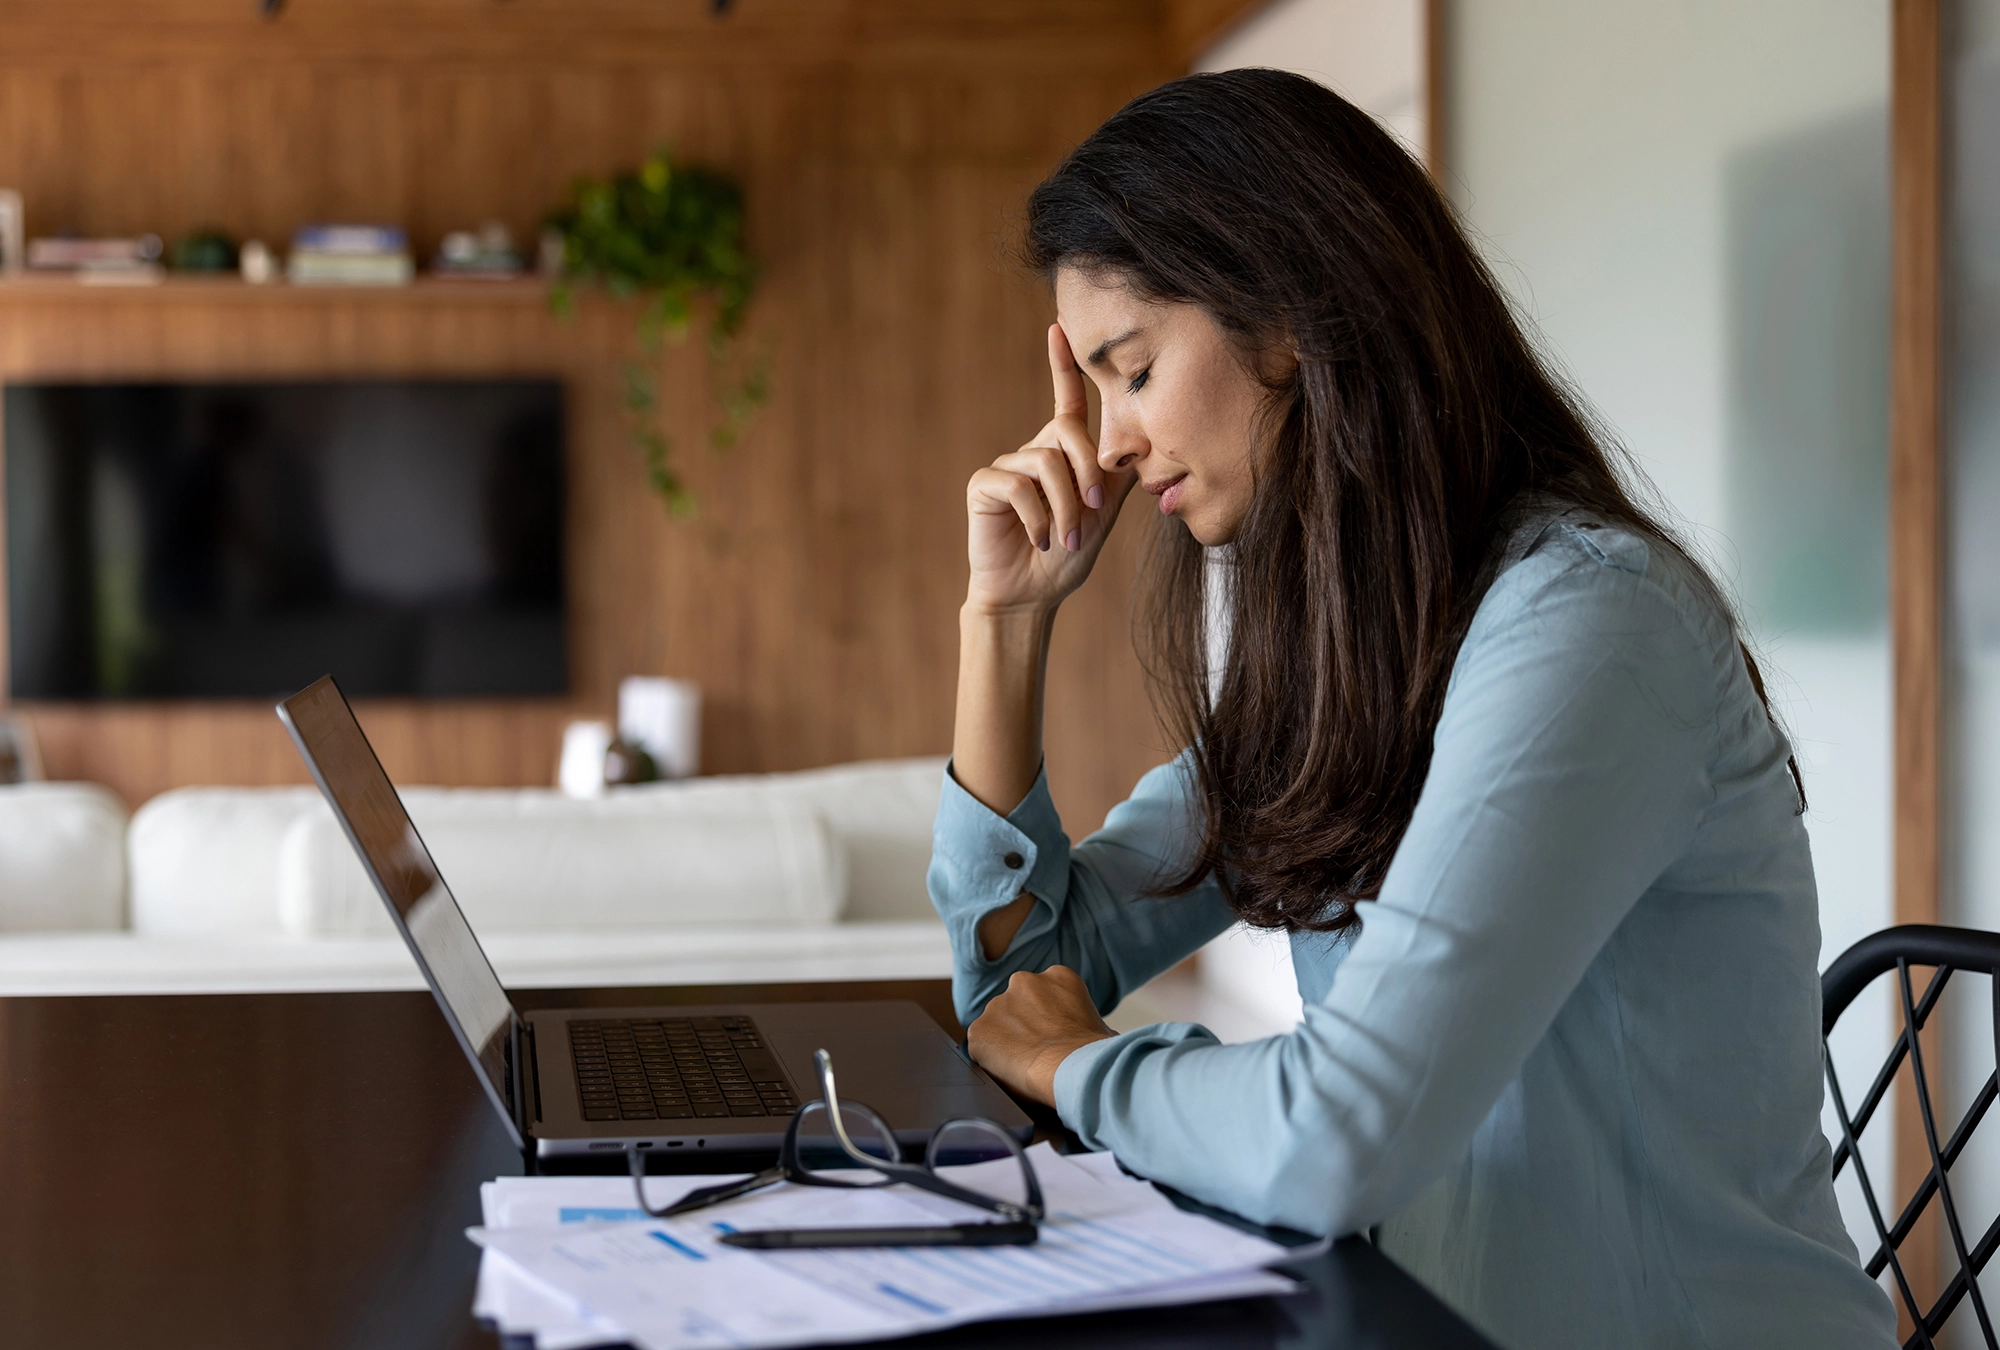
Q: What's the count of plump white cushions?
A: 3